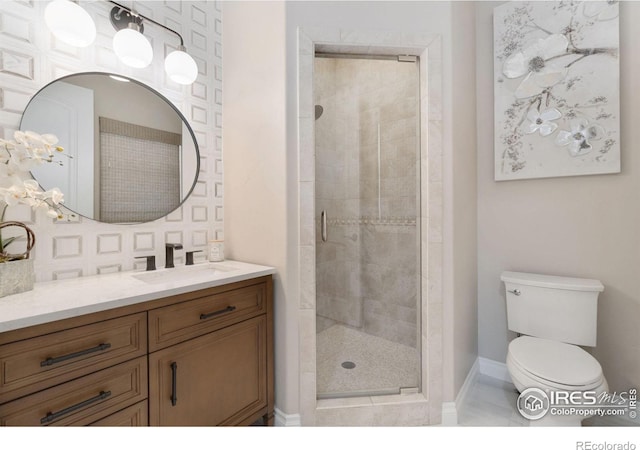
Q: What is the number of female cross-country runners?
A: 0